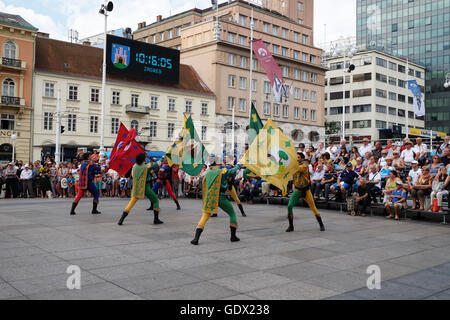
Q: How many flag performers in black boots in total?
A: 6